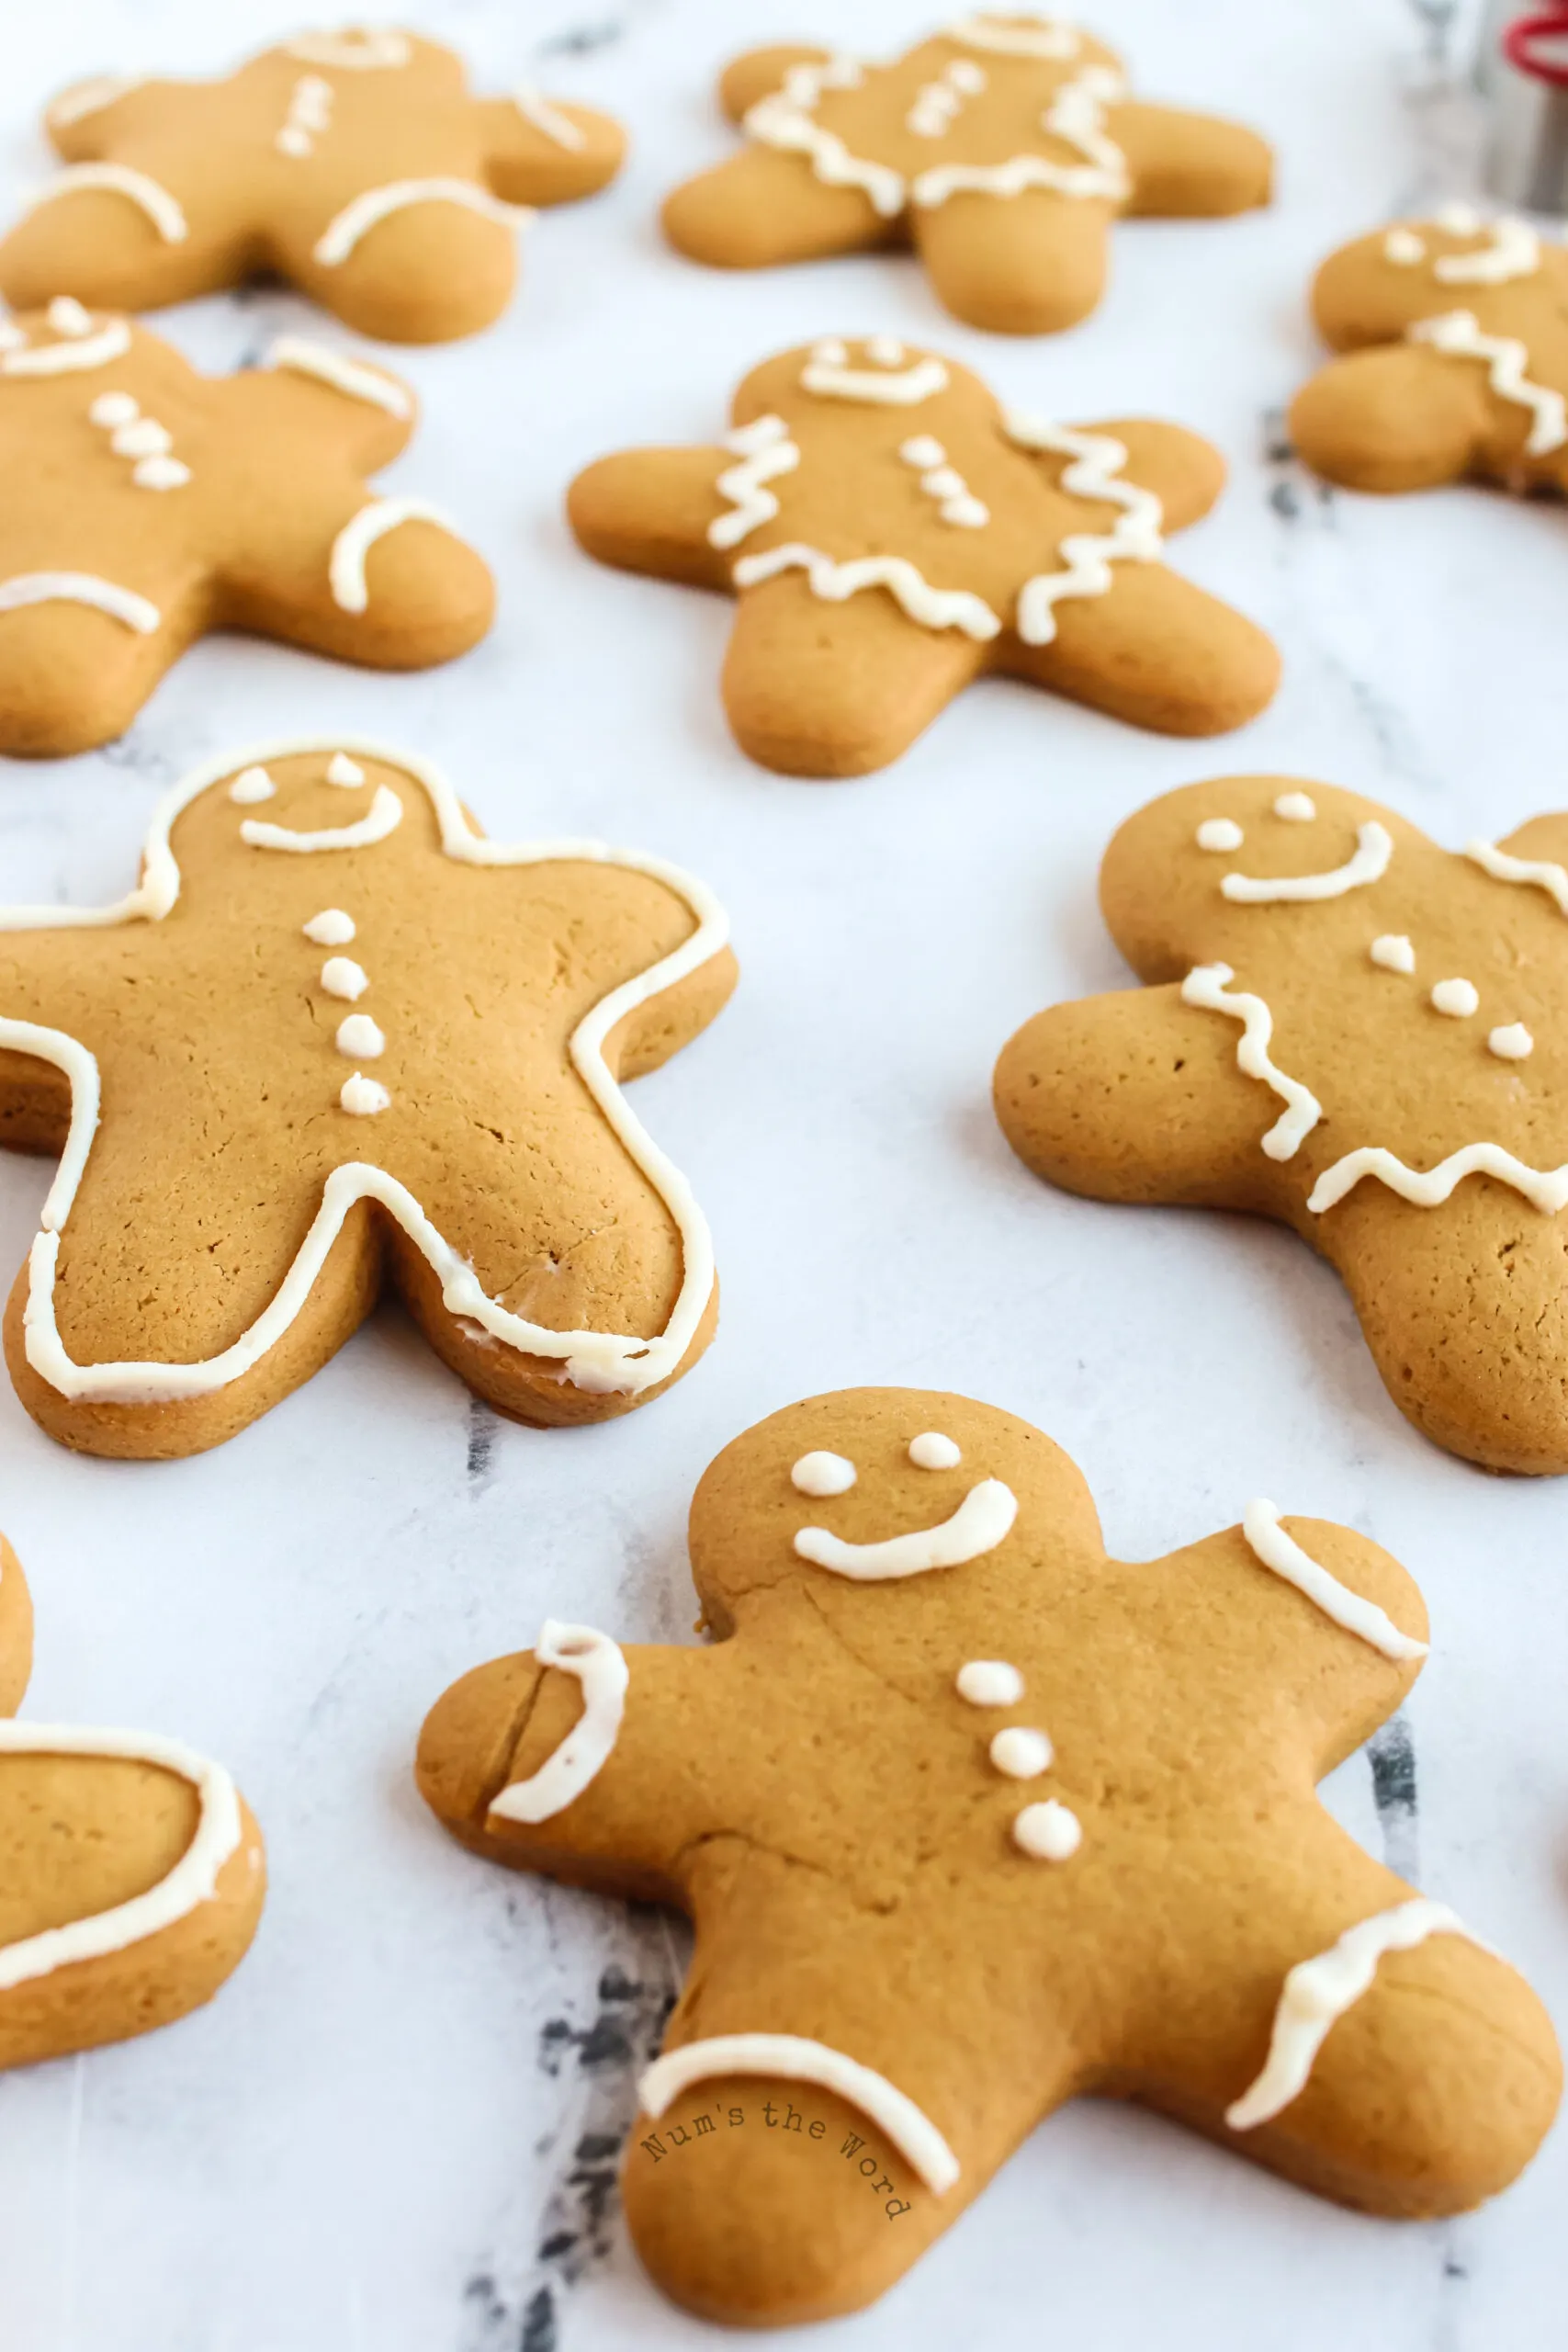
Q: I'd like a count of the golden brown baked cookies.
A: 9